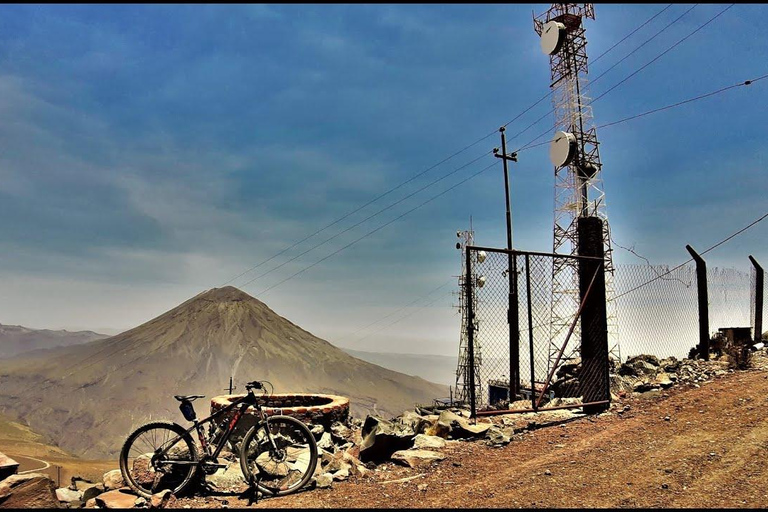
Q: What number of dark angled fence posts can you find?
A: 2